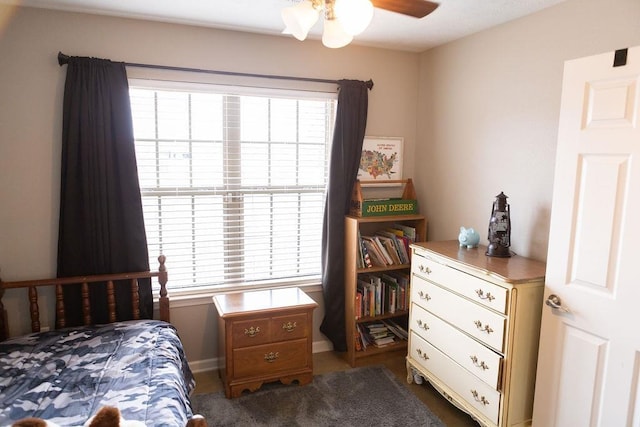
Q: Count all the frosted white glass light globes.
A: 3